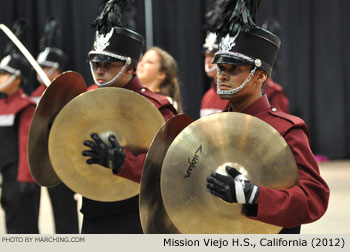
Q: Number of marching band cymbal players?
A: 2